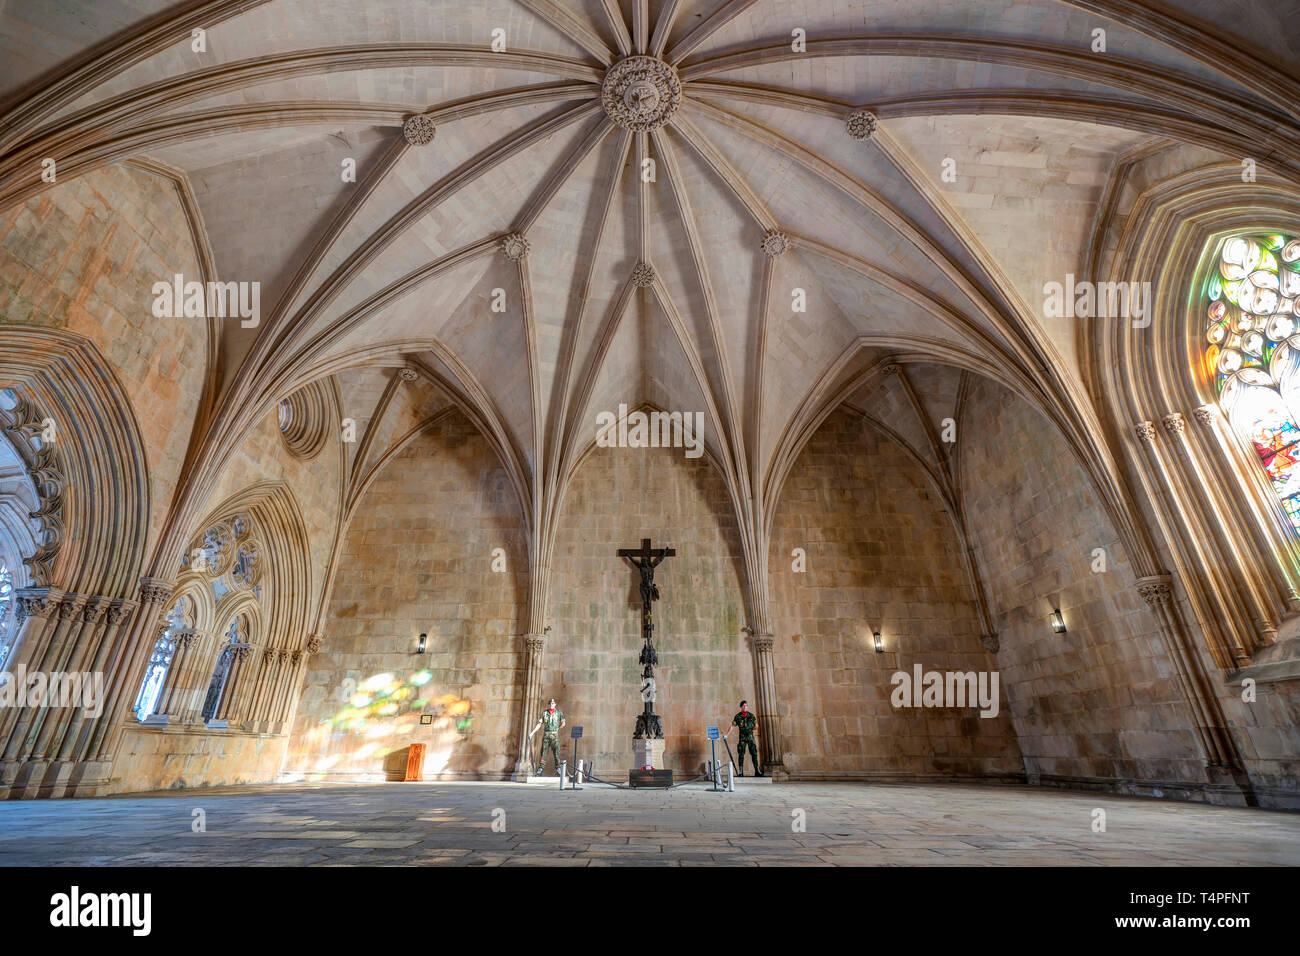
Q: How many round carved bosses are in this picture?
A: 8